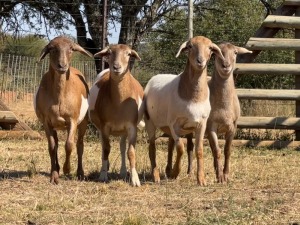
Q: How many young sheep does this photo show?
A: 4